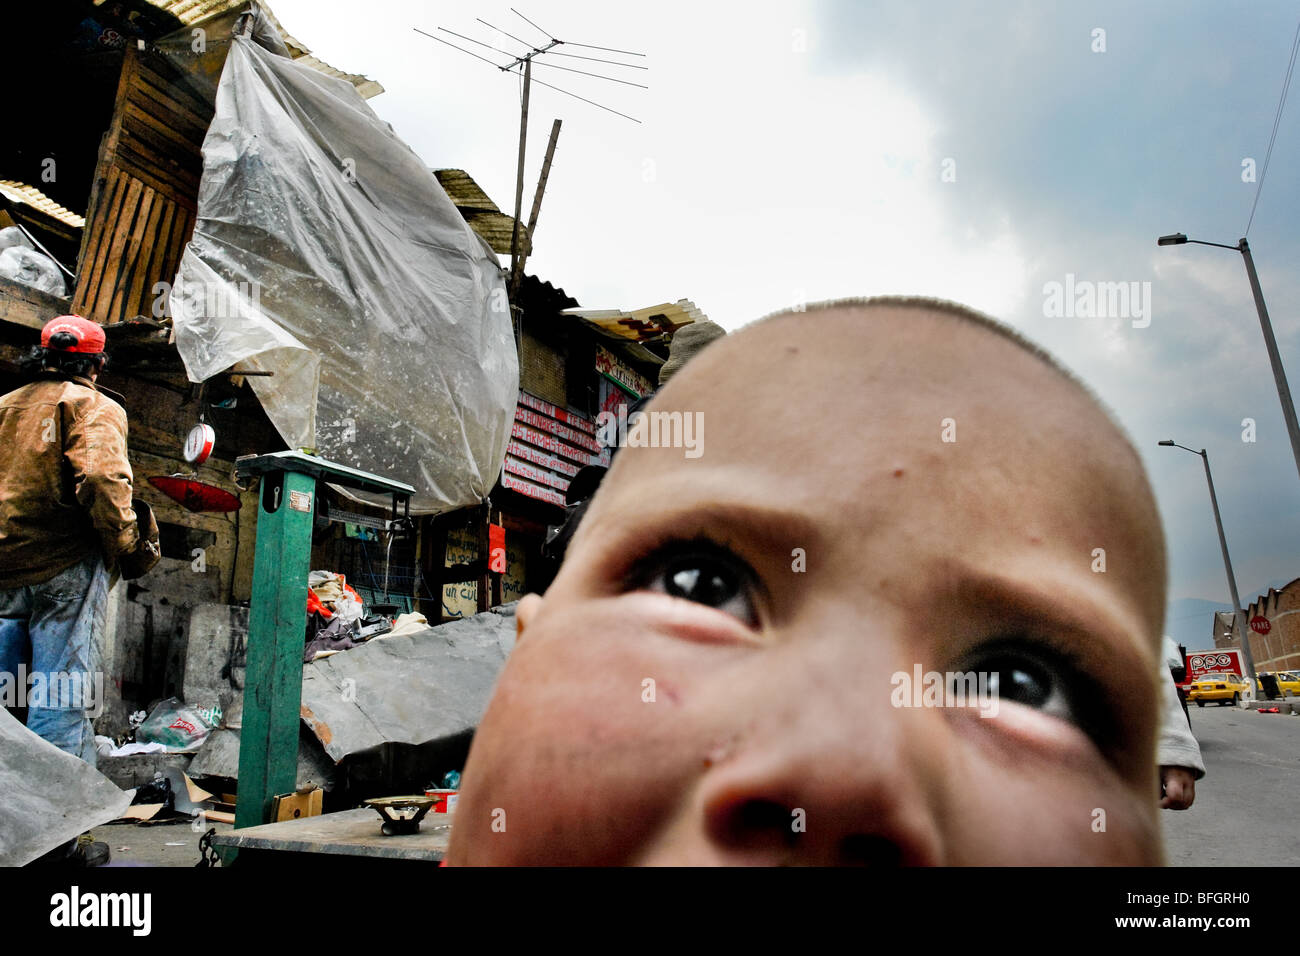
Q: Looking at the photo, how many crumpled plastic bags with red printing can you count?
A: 1